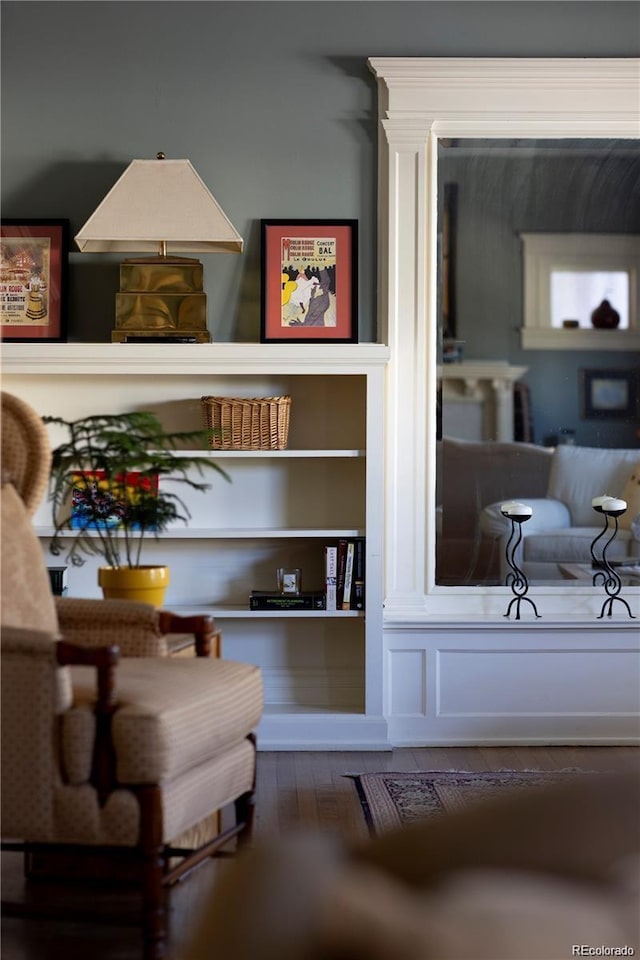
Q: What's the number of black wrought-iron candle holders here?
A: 2